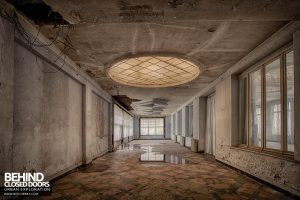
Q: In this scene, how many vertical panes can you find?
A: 4